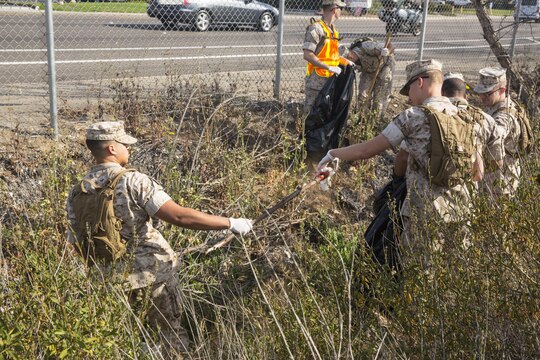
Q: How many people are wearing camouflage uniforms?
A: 6